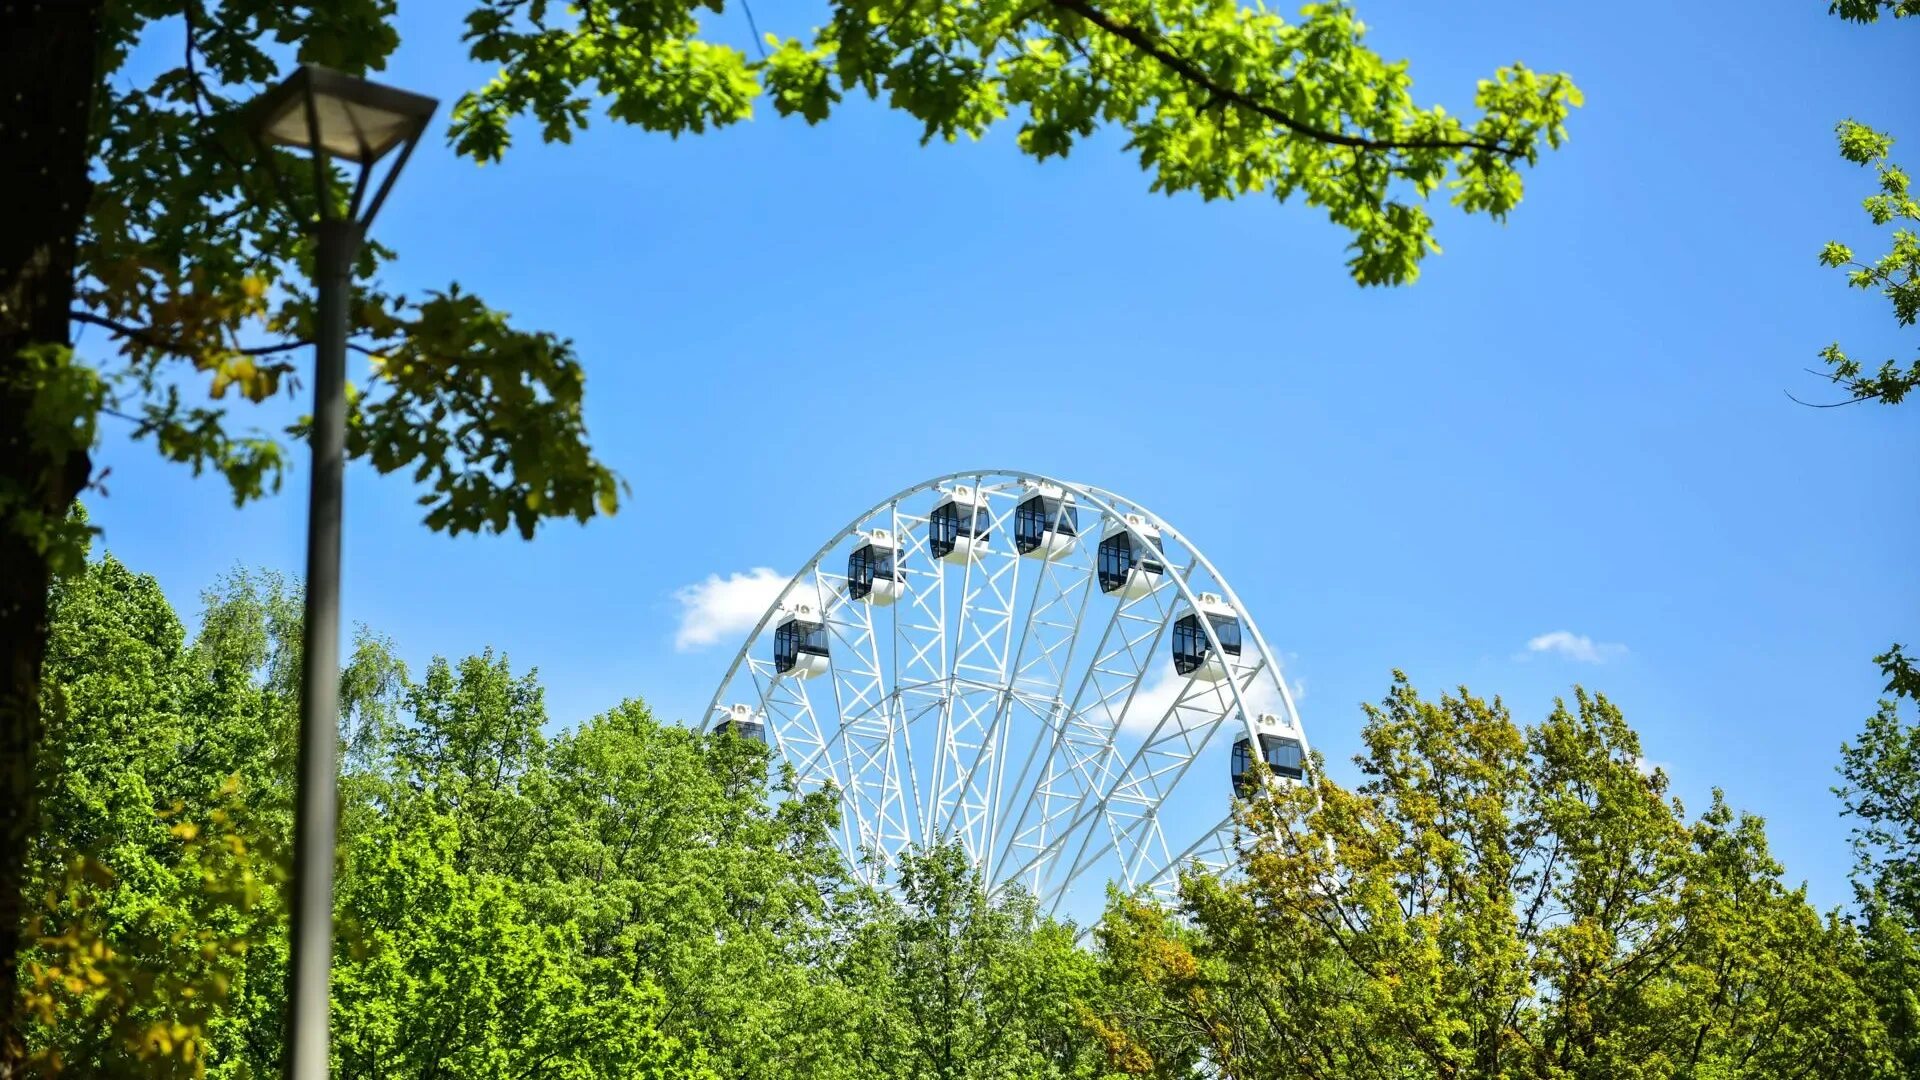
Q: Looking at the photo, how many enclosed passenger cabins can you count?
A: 8